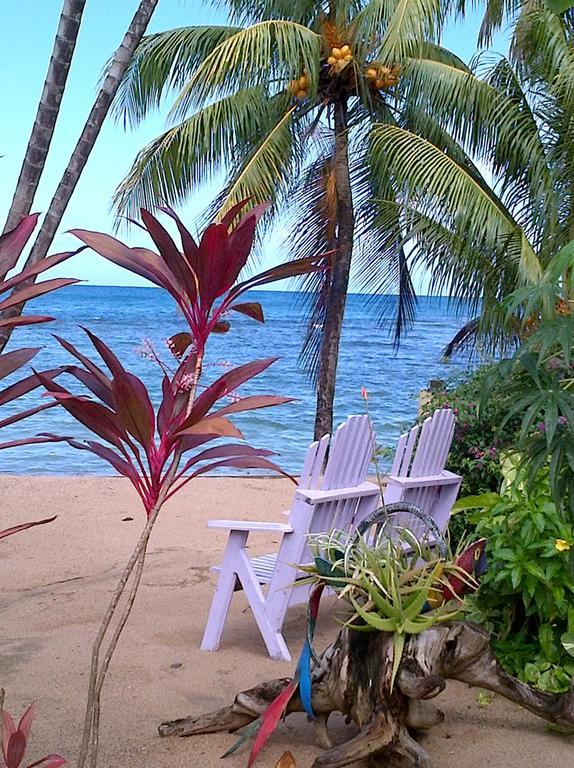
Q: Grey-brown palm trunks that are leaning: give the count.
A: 2